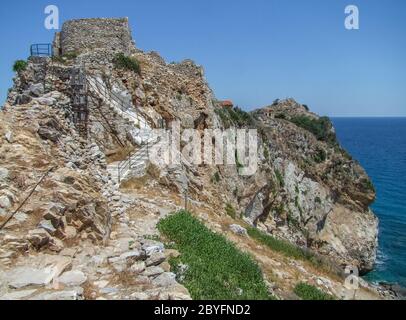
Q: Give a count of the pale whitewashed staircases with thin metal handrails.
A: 1